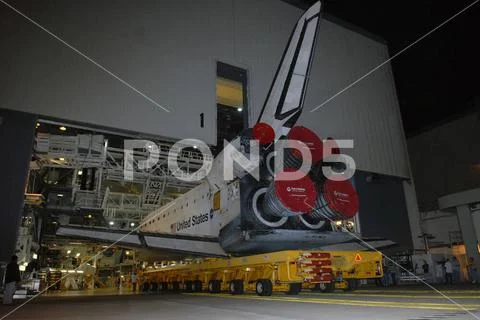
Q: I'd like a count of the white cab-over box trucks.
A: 0